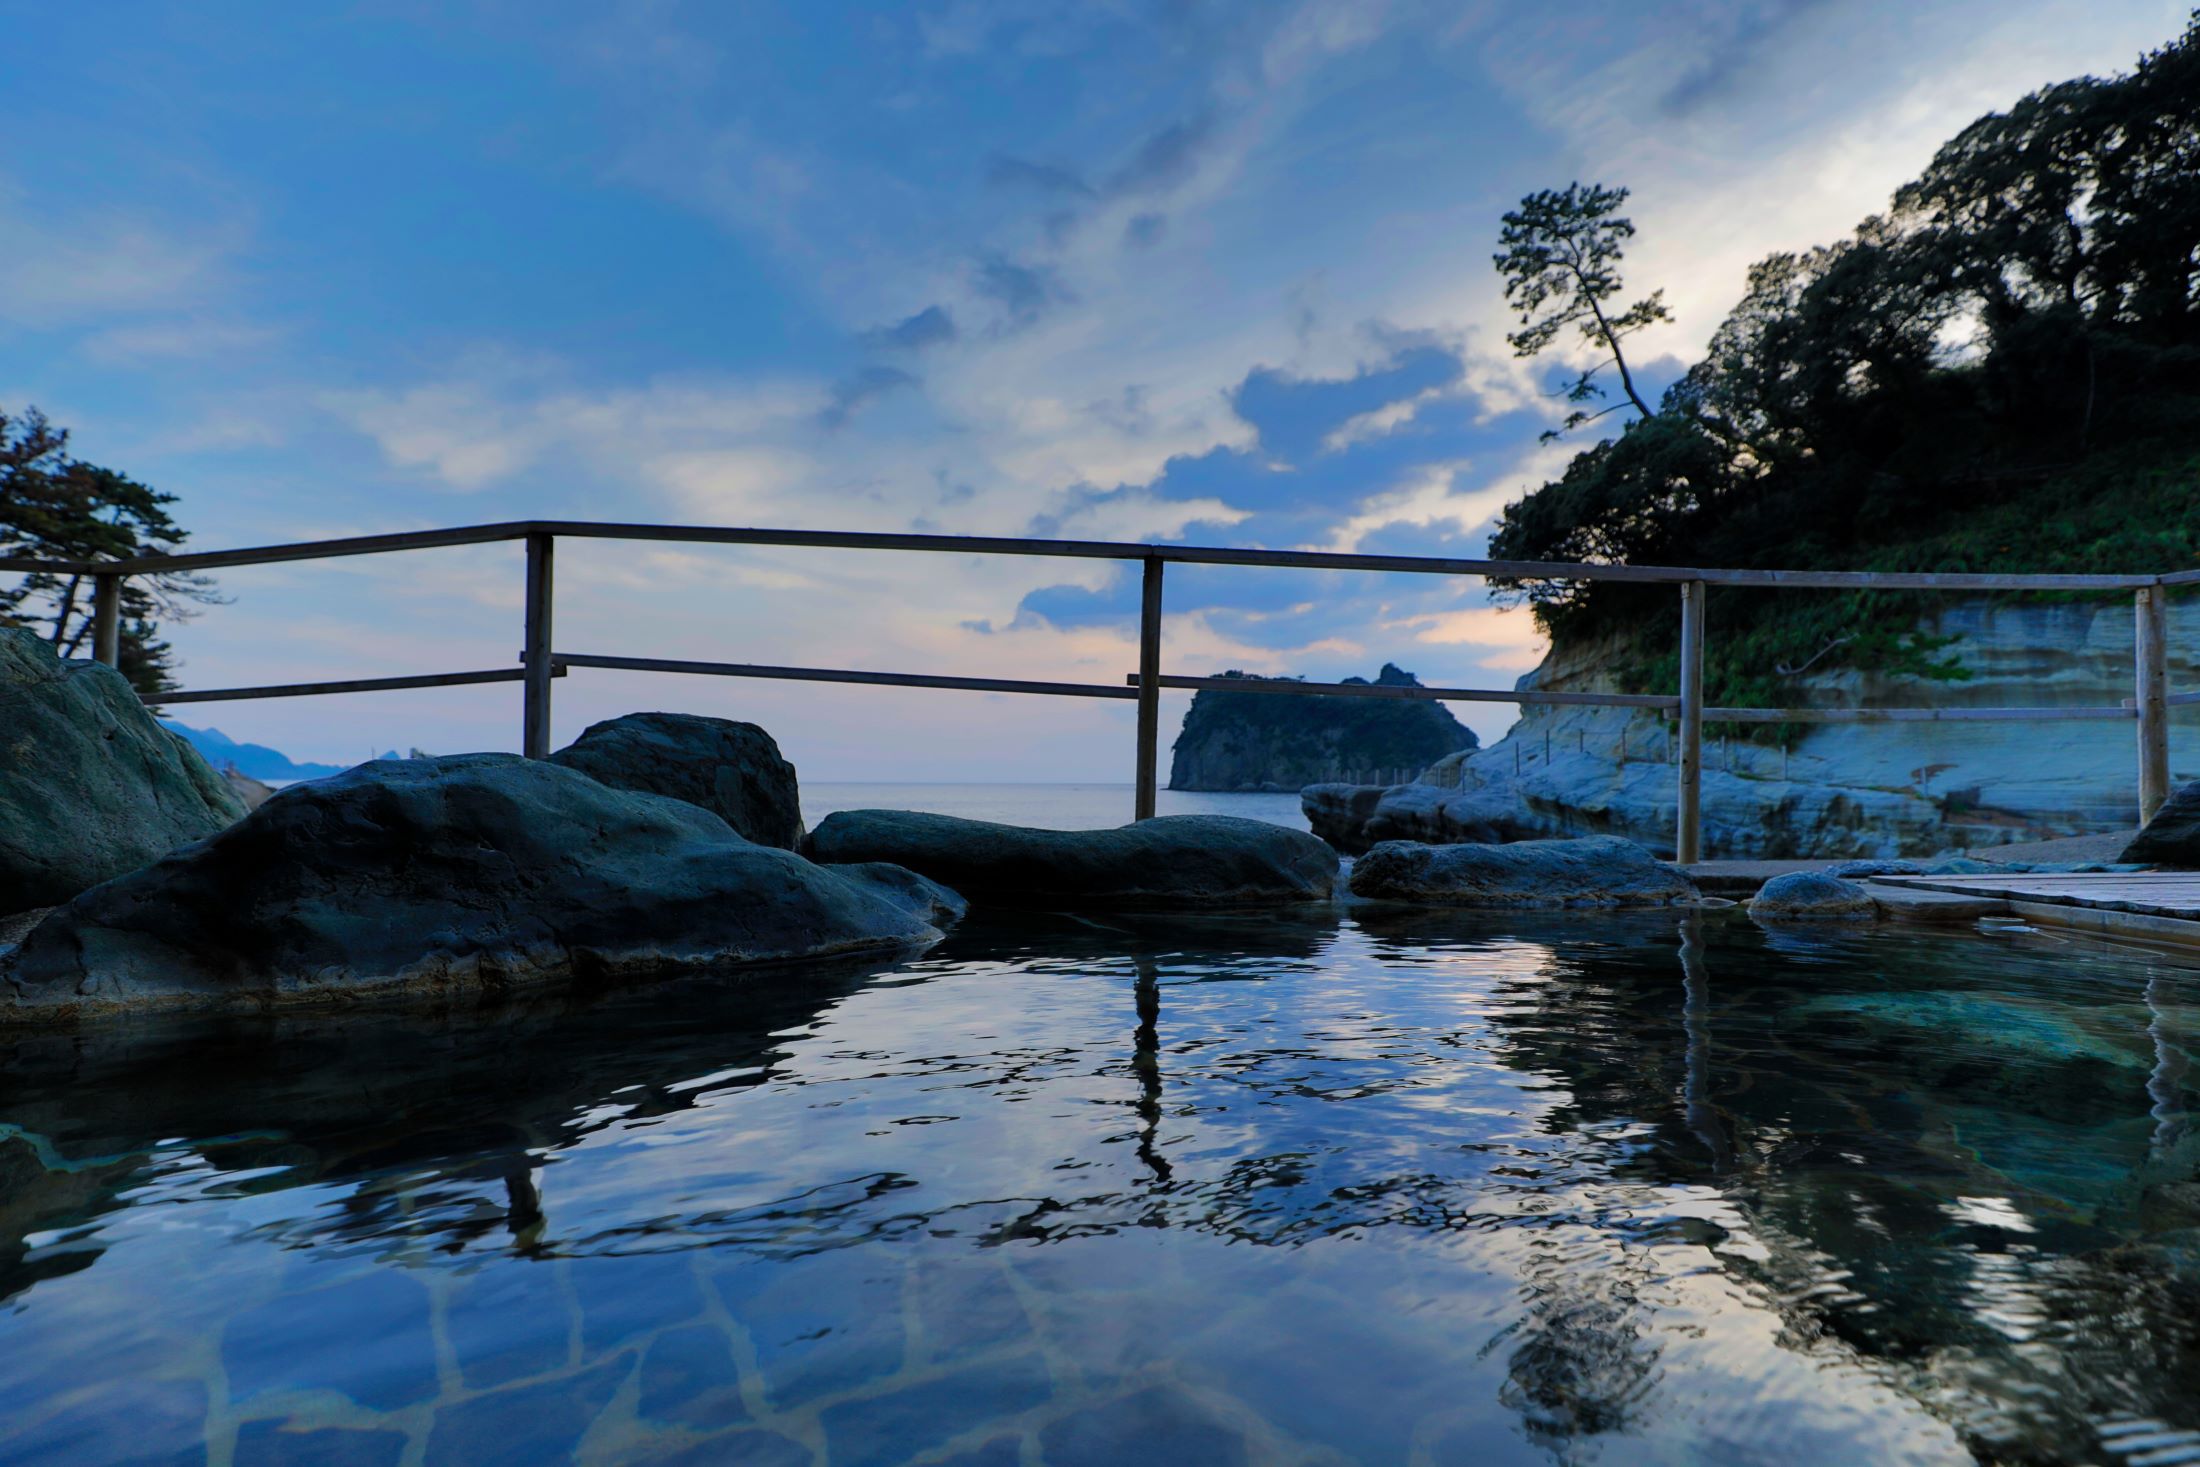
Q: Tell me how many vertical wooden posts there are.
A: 5